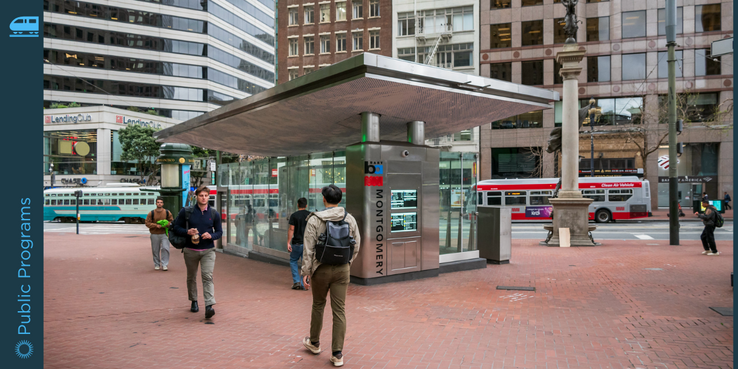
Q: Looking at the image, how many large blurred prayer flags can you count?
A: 0